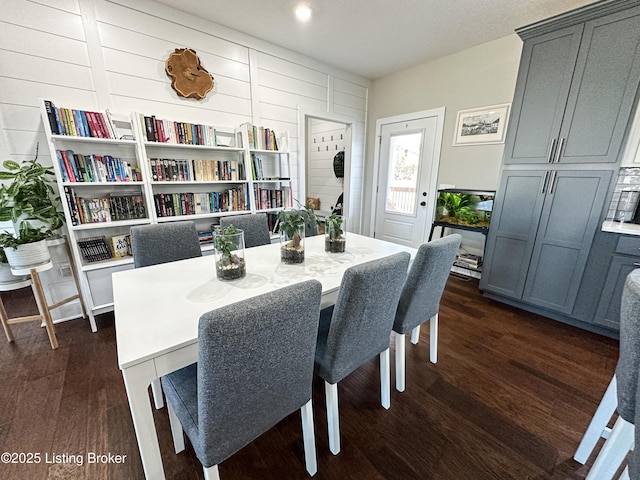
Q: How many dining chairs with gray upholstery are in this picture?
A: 6